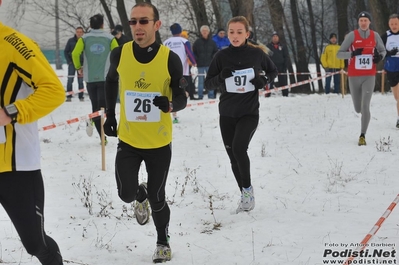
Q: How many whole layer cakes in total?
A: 0